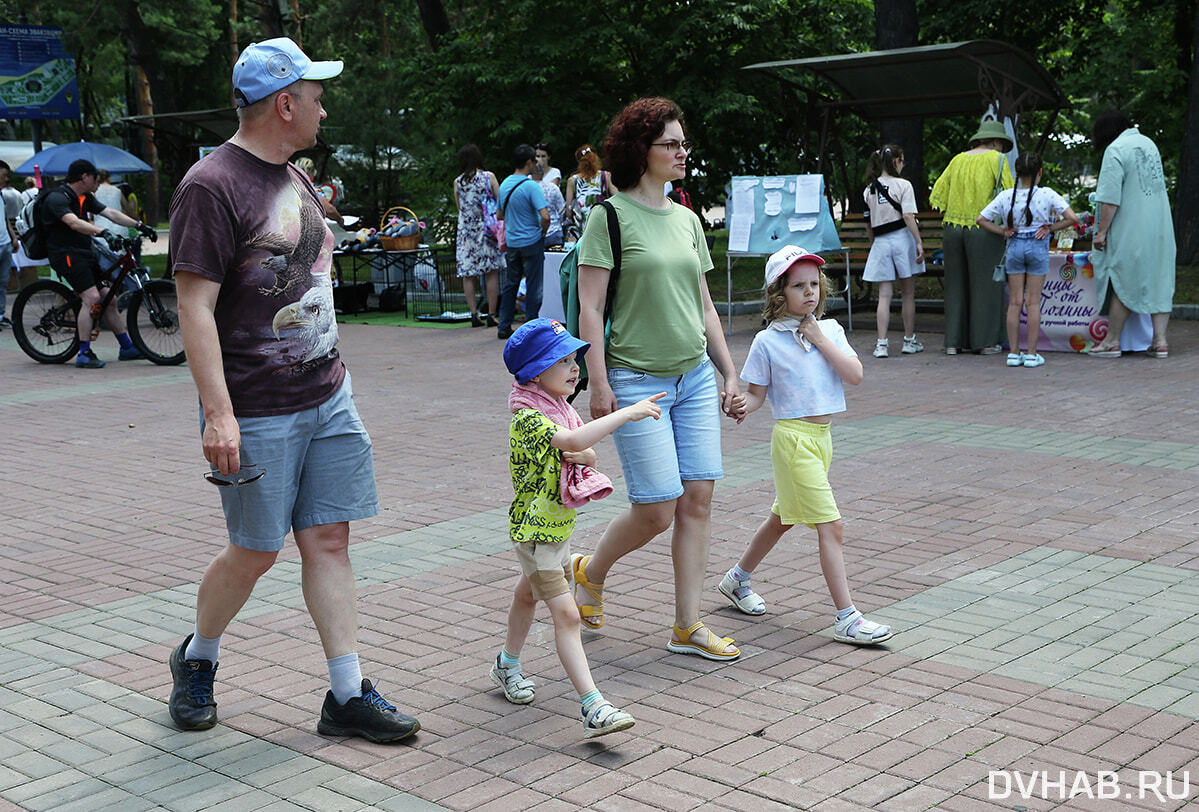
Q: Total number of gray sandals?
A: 2